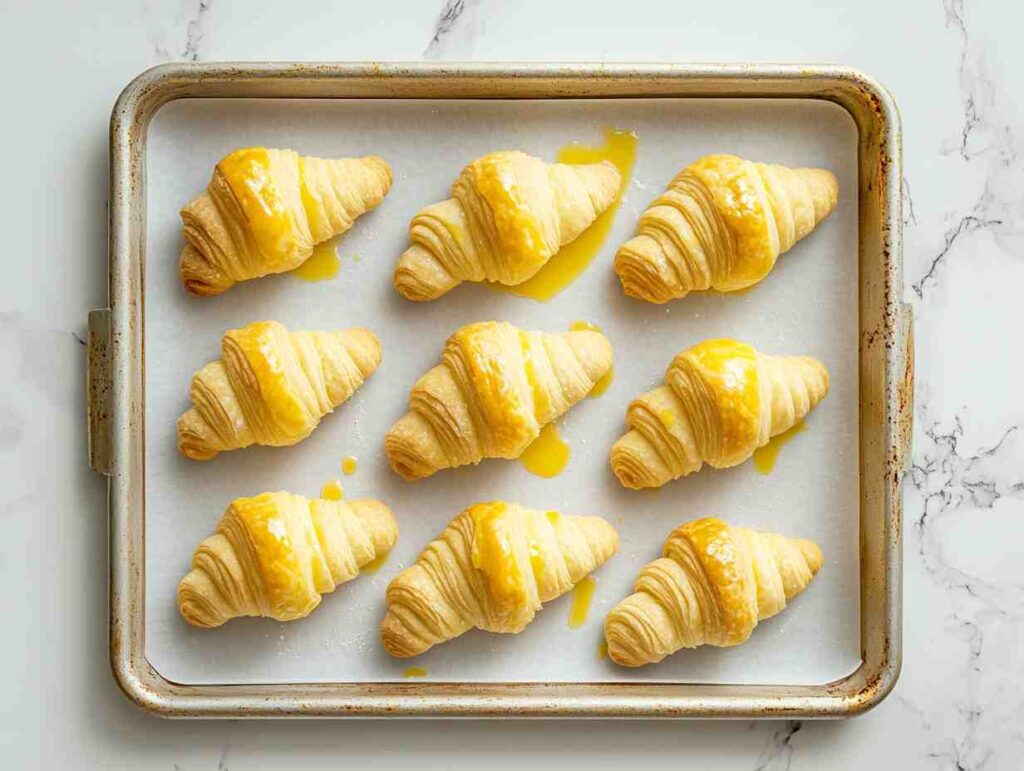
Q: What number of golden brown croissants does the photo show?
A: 9